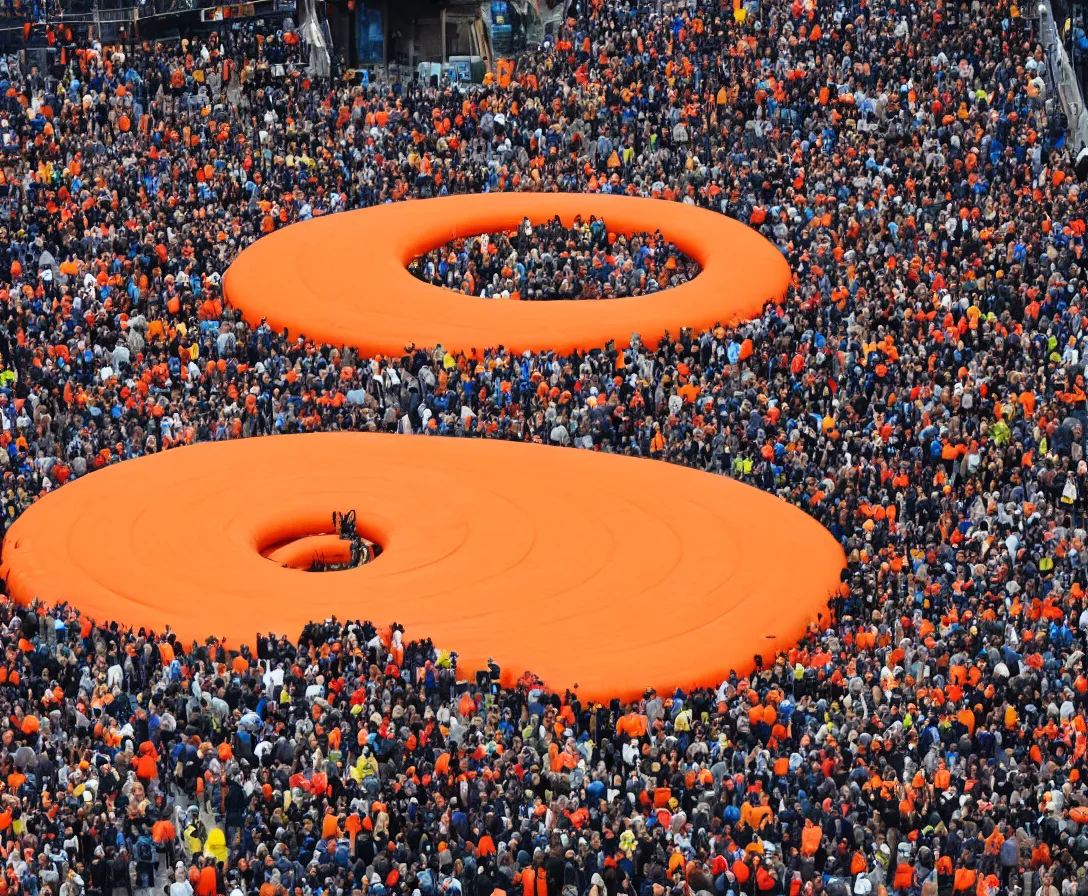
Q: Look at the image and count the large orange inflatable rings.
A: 2